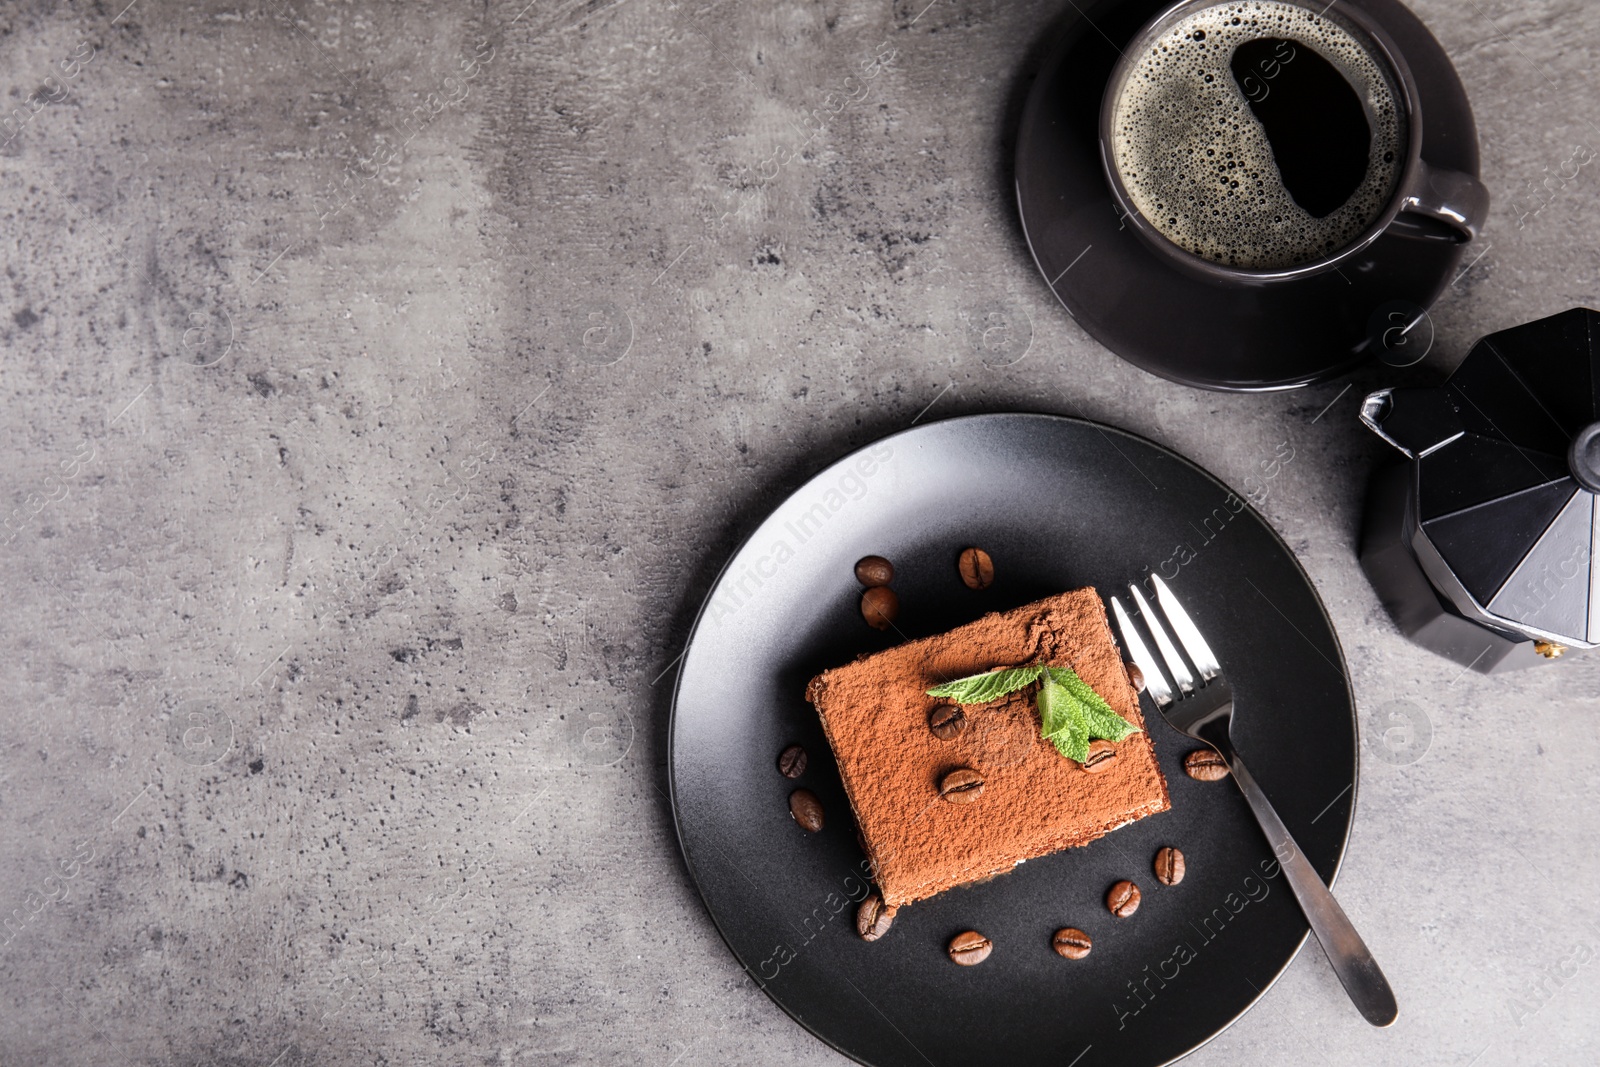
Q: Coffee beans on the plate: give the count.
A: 15